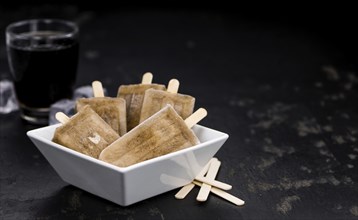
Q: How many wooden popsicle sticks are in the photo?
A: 9